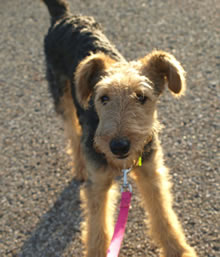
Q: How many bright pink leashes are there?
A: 1